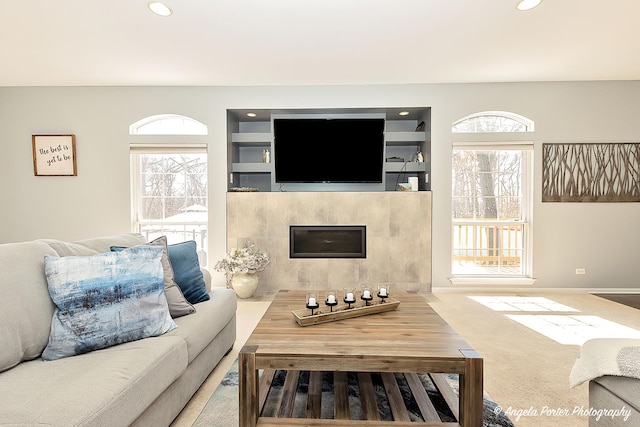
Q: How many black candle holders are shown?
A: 5